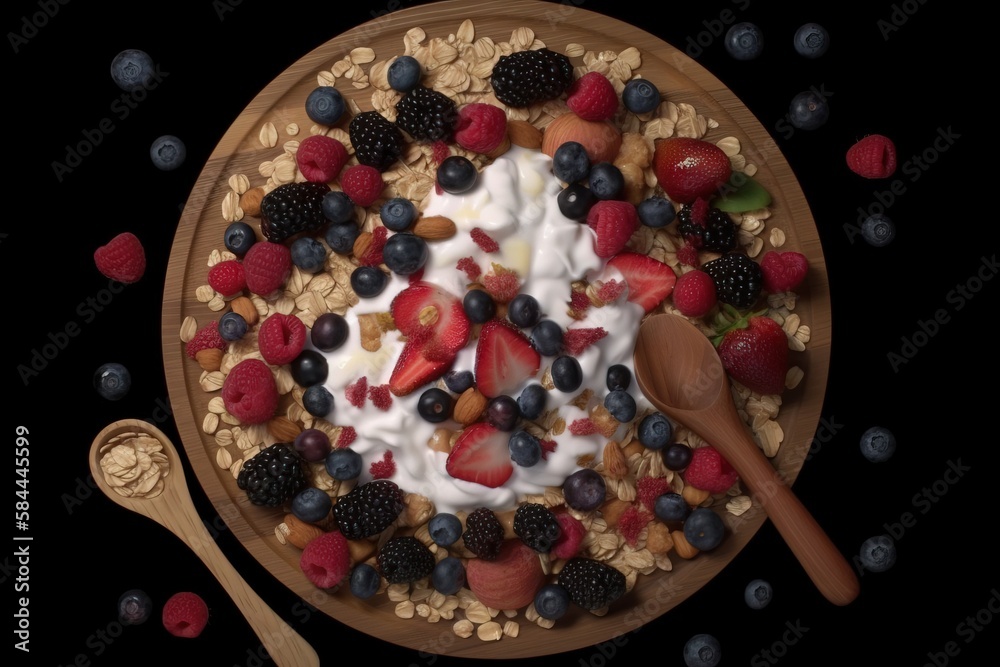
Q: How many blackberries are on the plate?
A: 12